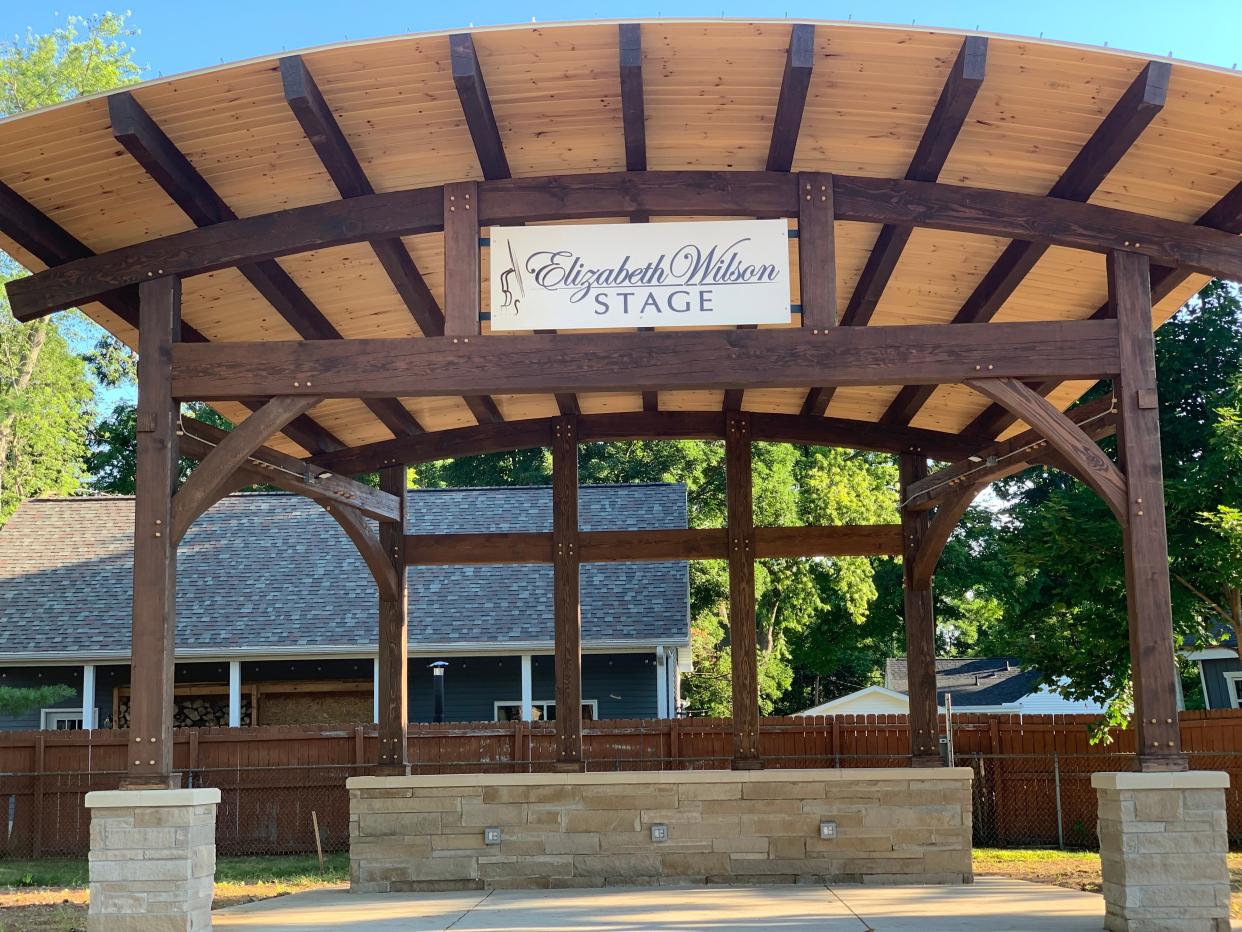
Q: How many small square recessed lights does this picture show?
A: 3